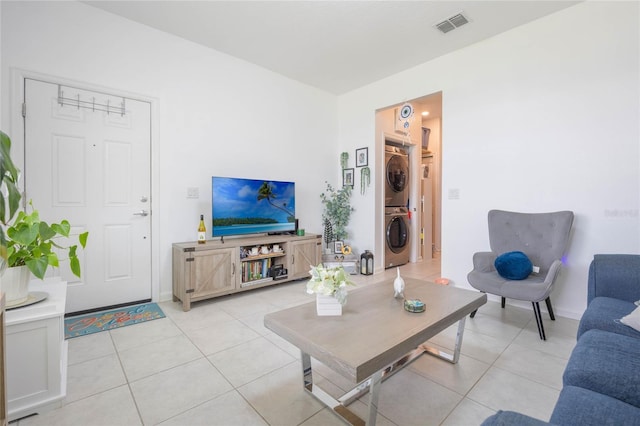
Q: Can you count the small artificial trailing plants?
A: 2